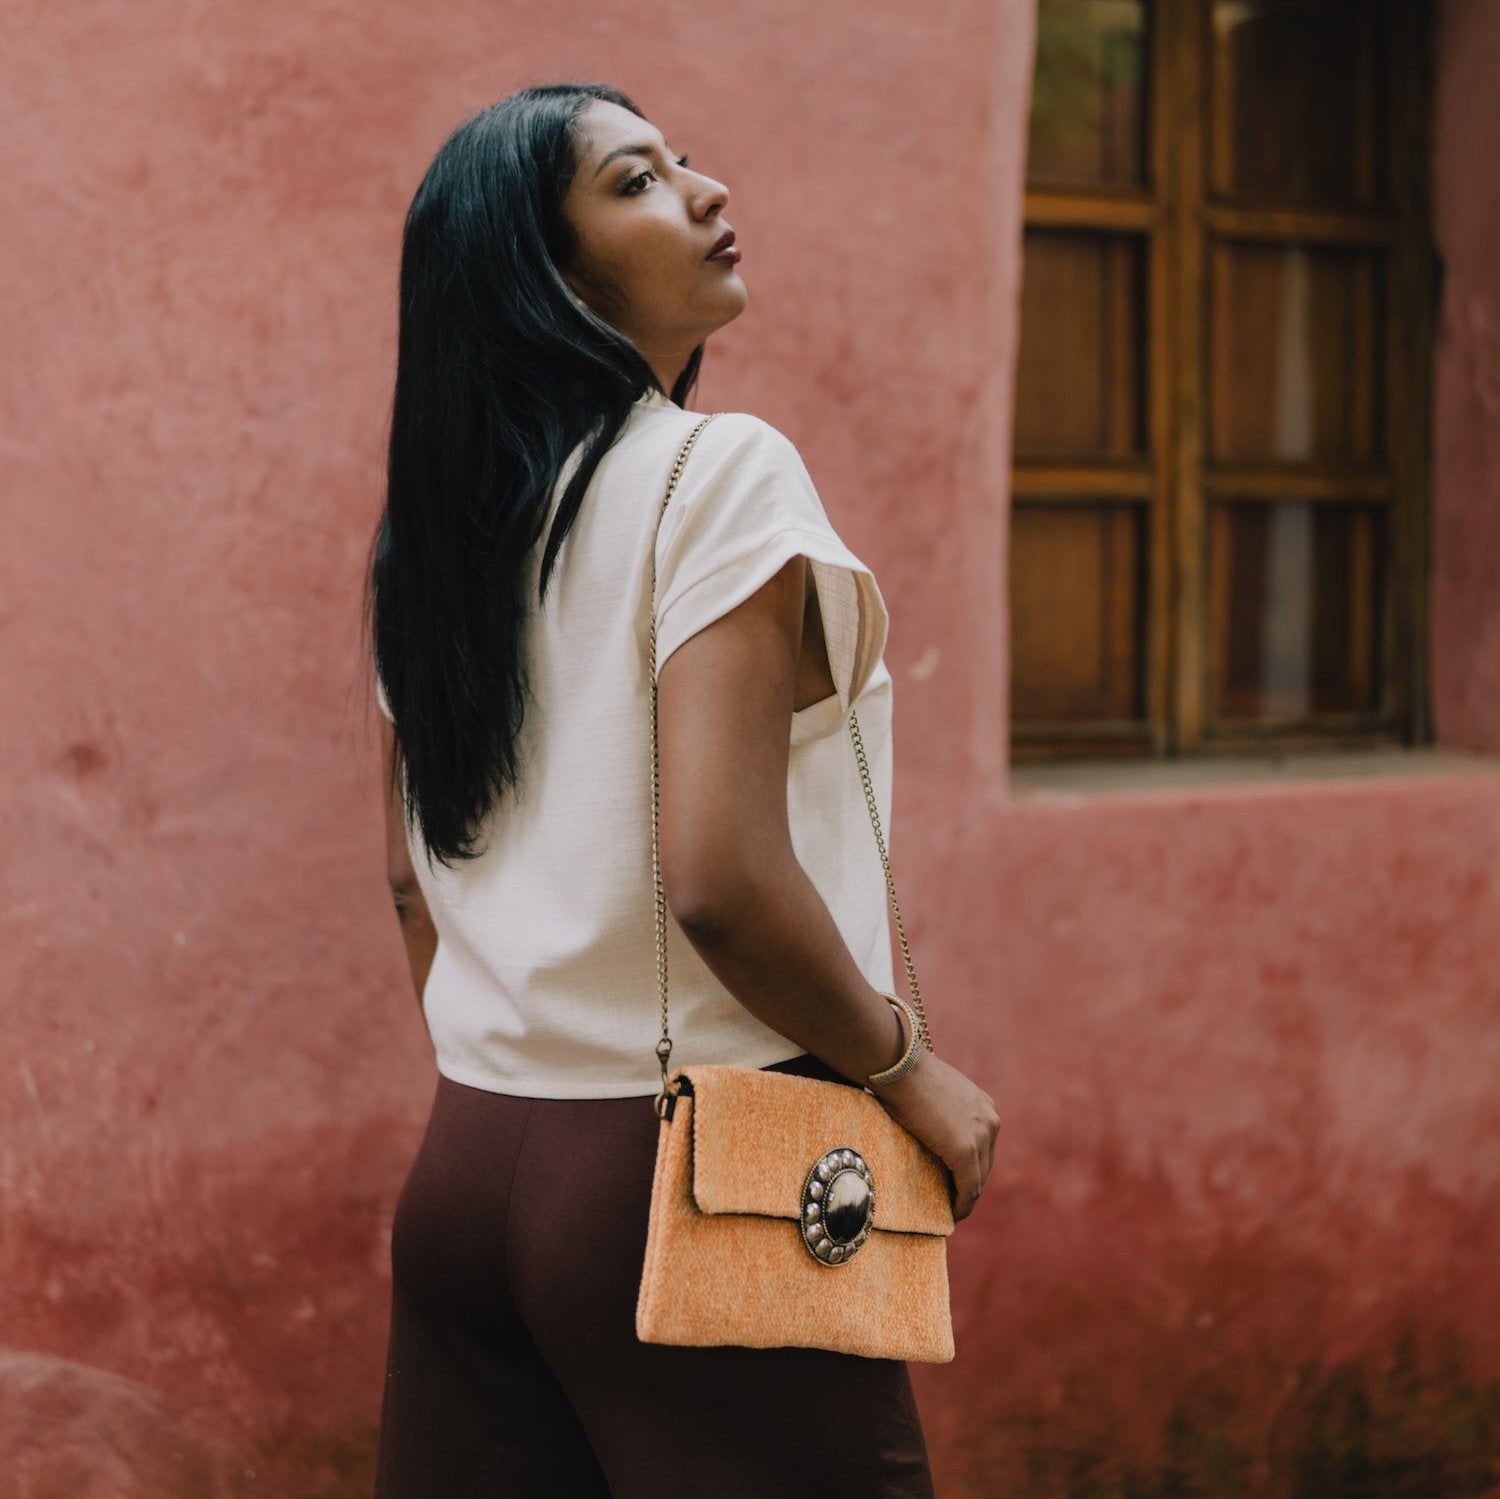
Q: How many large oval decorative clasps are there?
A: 1